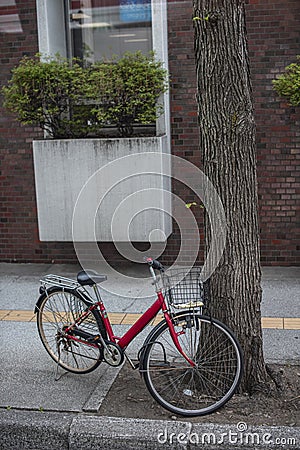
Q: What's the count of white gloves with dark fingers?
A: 0